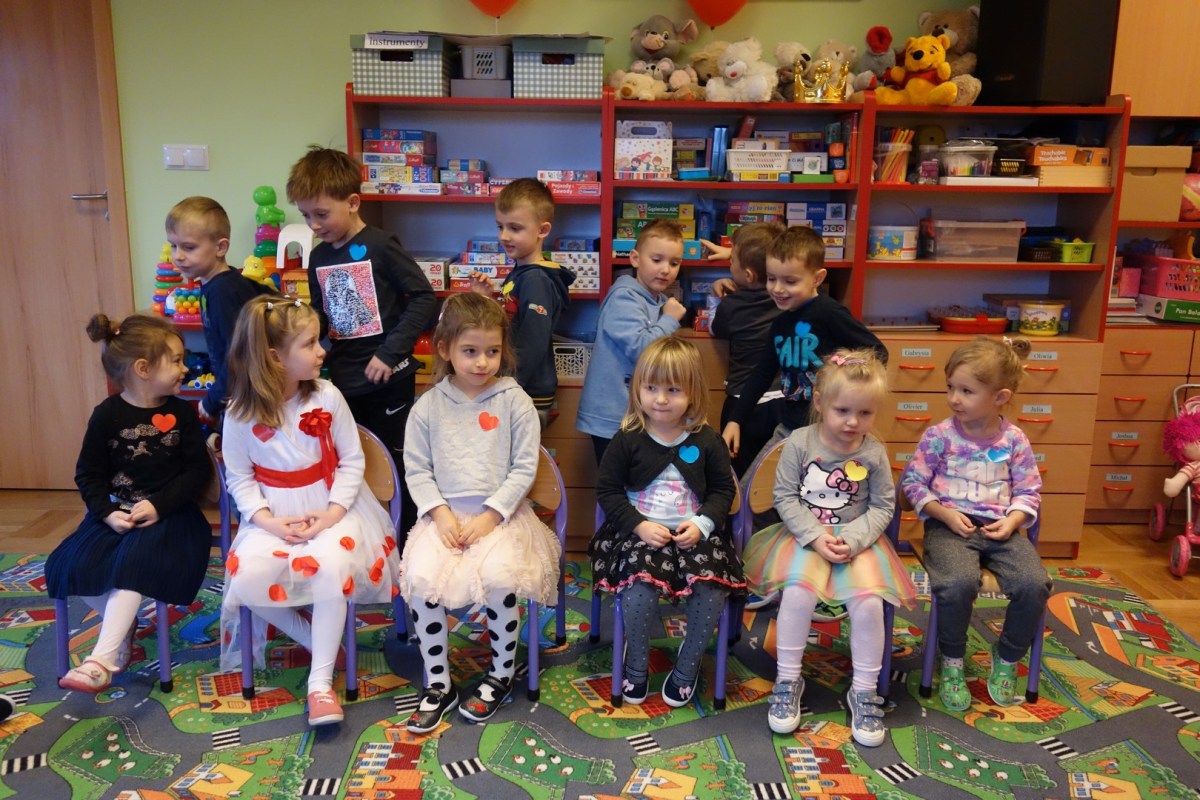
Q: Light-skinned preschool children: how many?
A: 12